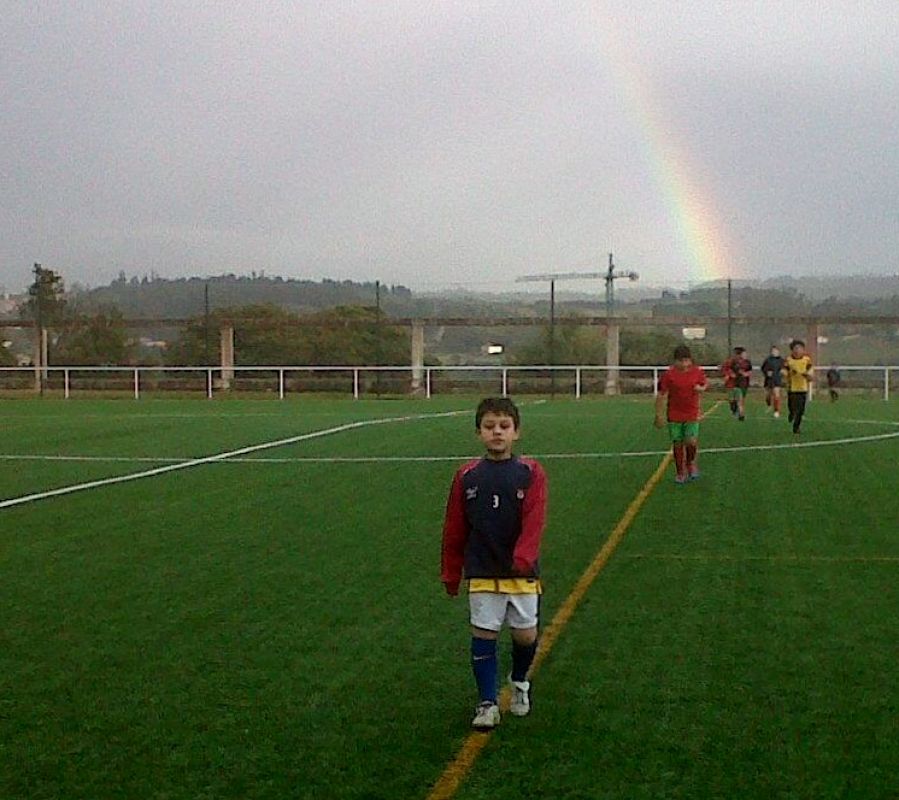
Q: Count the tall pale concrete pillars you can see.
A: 5